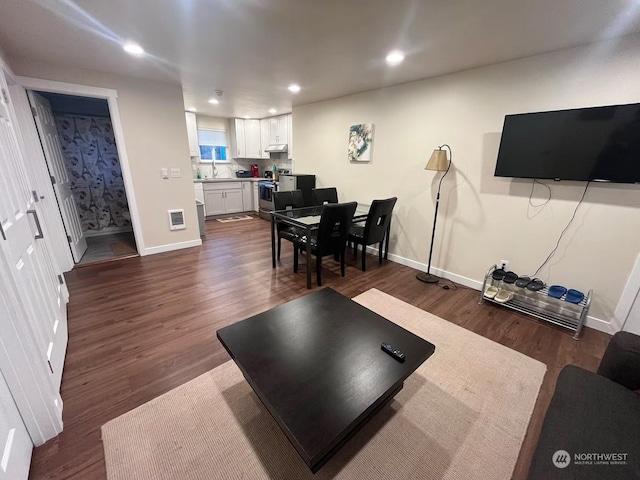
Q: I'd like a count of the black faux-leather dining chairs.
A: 4